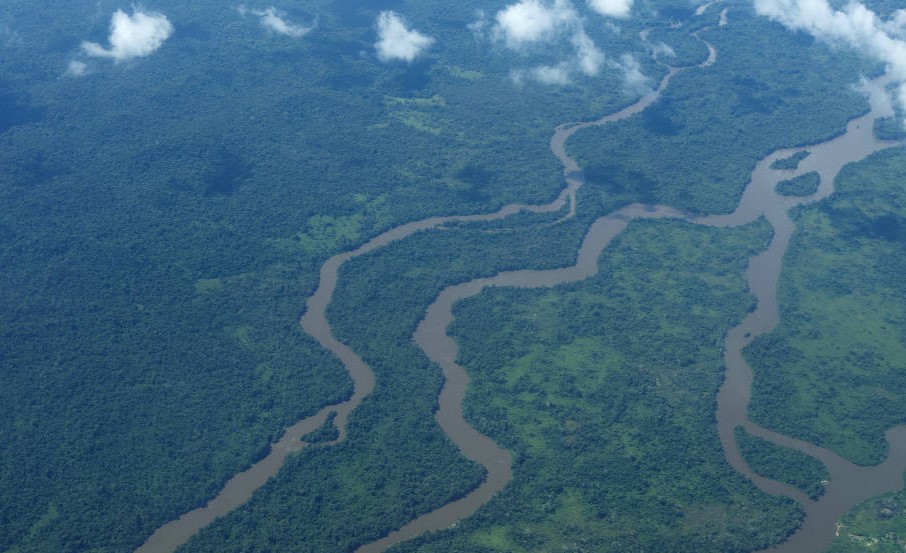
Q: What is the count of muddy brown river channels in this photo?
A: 3